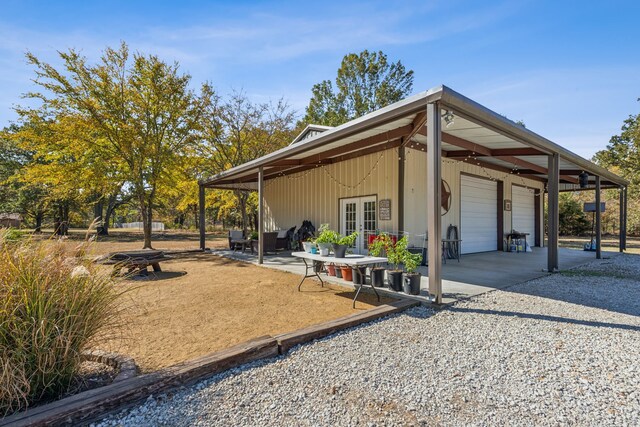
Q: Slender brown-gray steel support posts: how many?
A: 6